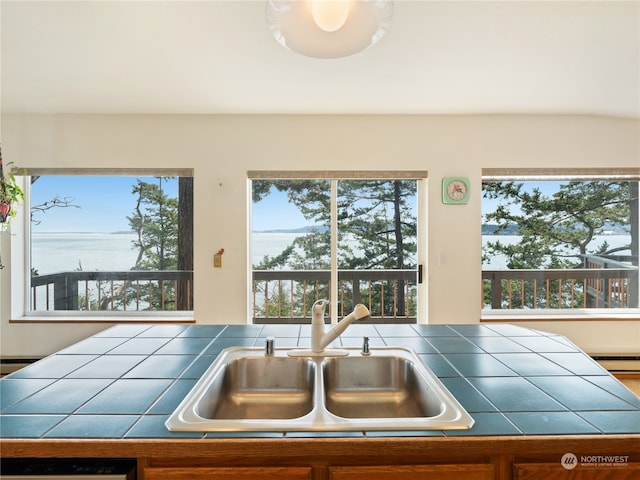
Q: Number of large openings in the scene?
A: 3